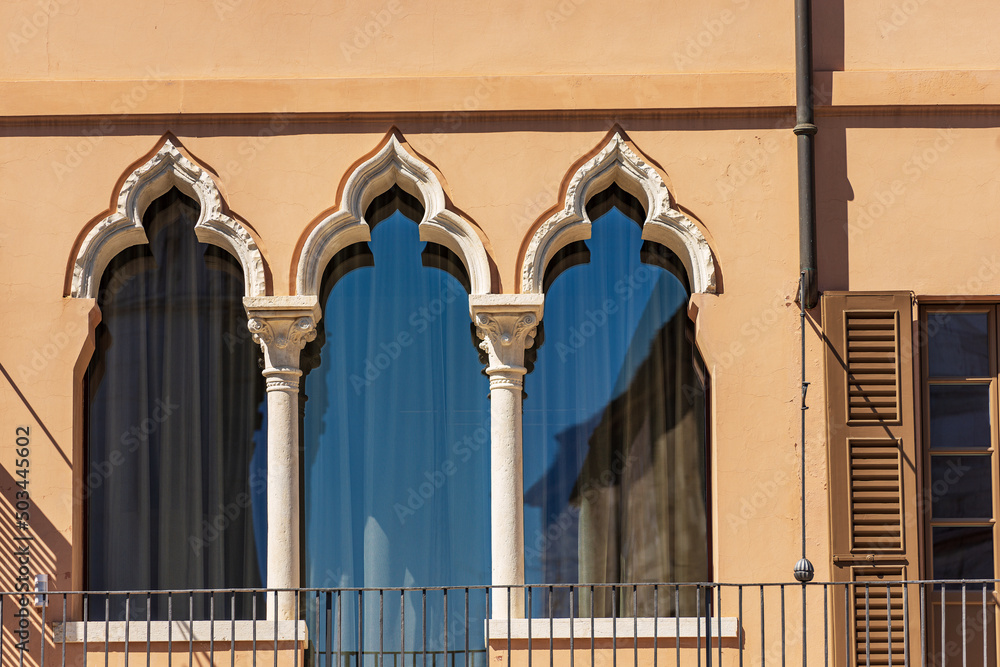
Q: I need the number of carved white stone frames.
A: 3